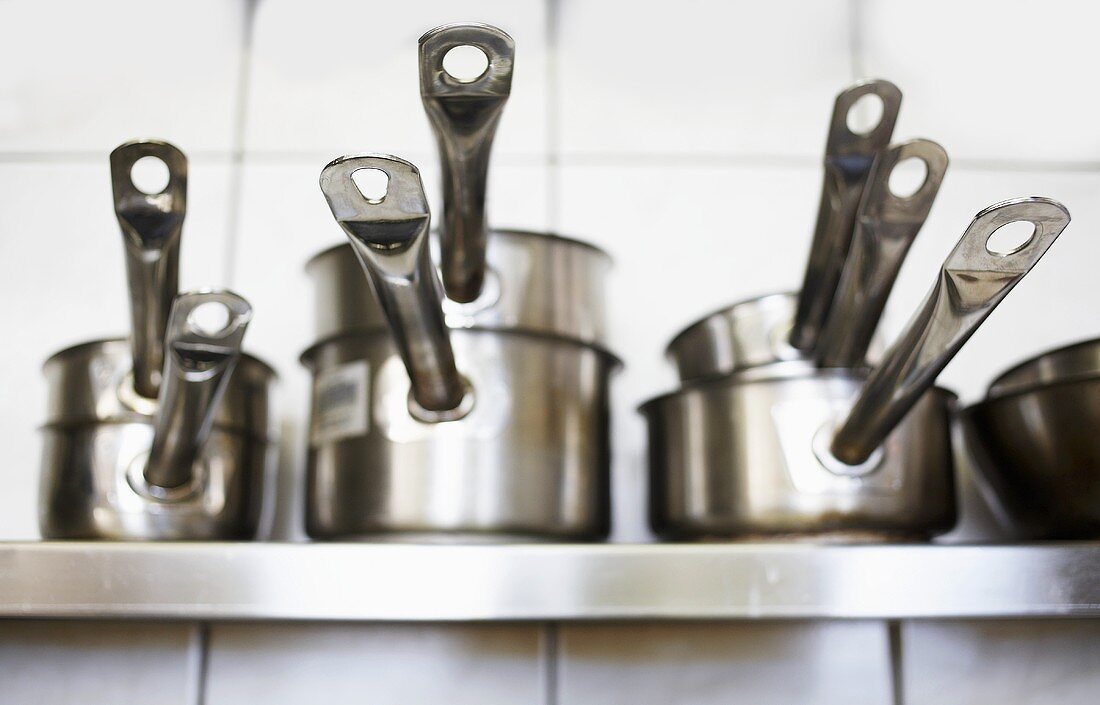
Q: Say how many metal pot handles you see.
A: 7